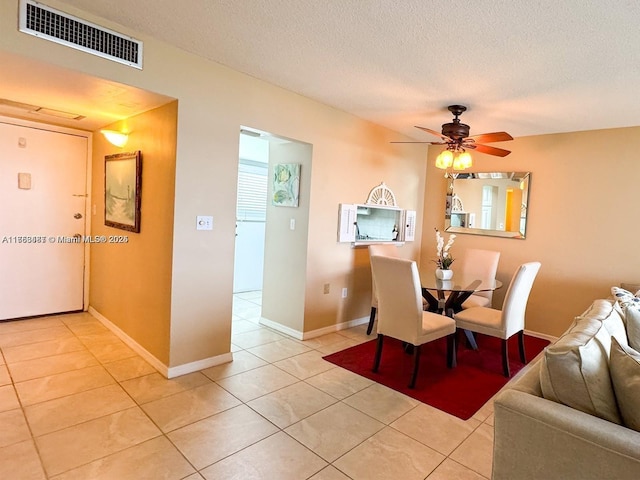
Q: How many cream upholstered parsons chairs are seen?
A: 4